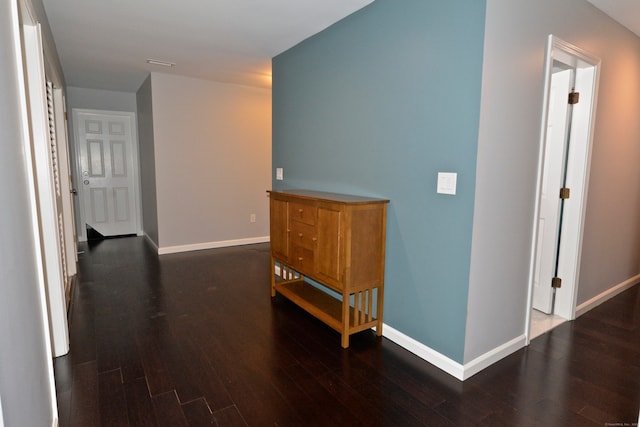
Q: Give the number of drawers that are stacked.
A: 3